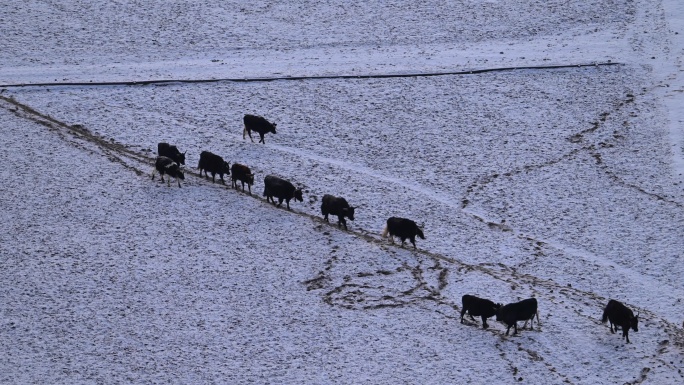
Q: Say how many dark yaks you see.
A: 11